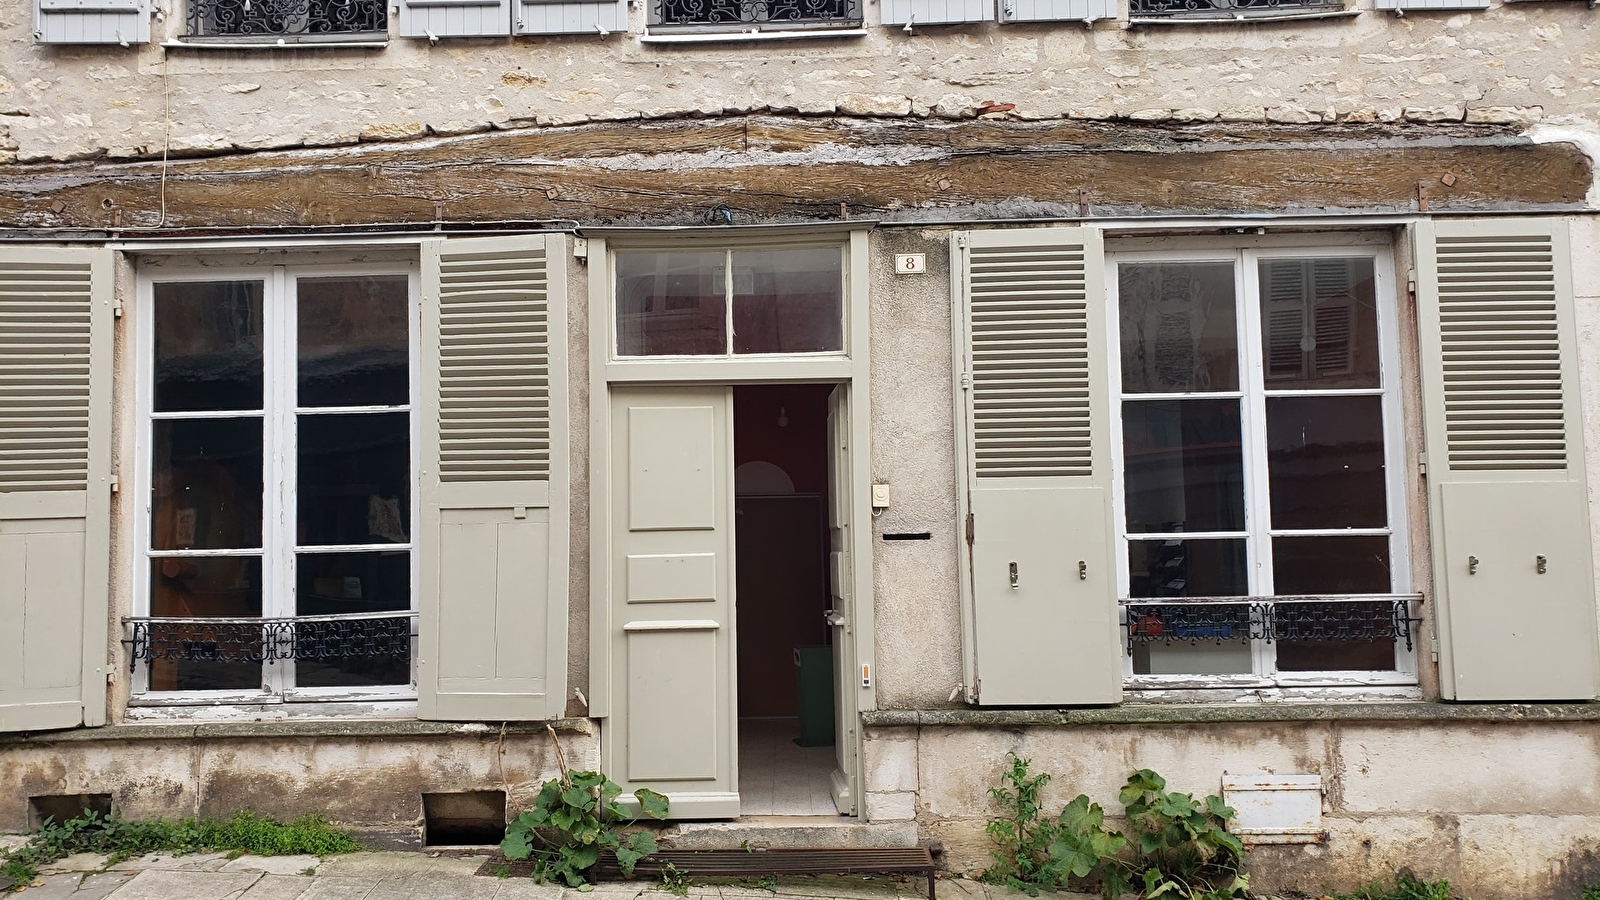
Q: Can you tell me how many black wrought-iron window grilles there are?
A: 5